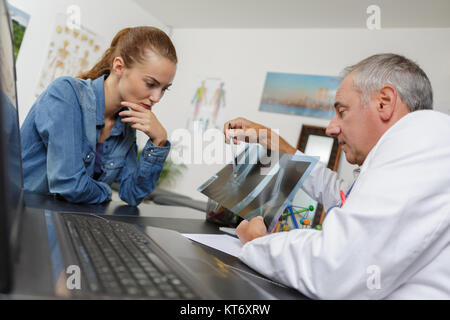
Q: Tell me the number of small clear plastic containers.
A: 1